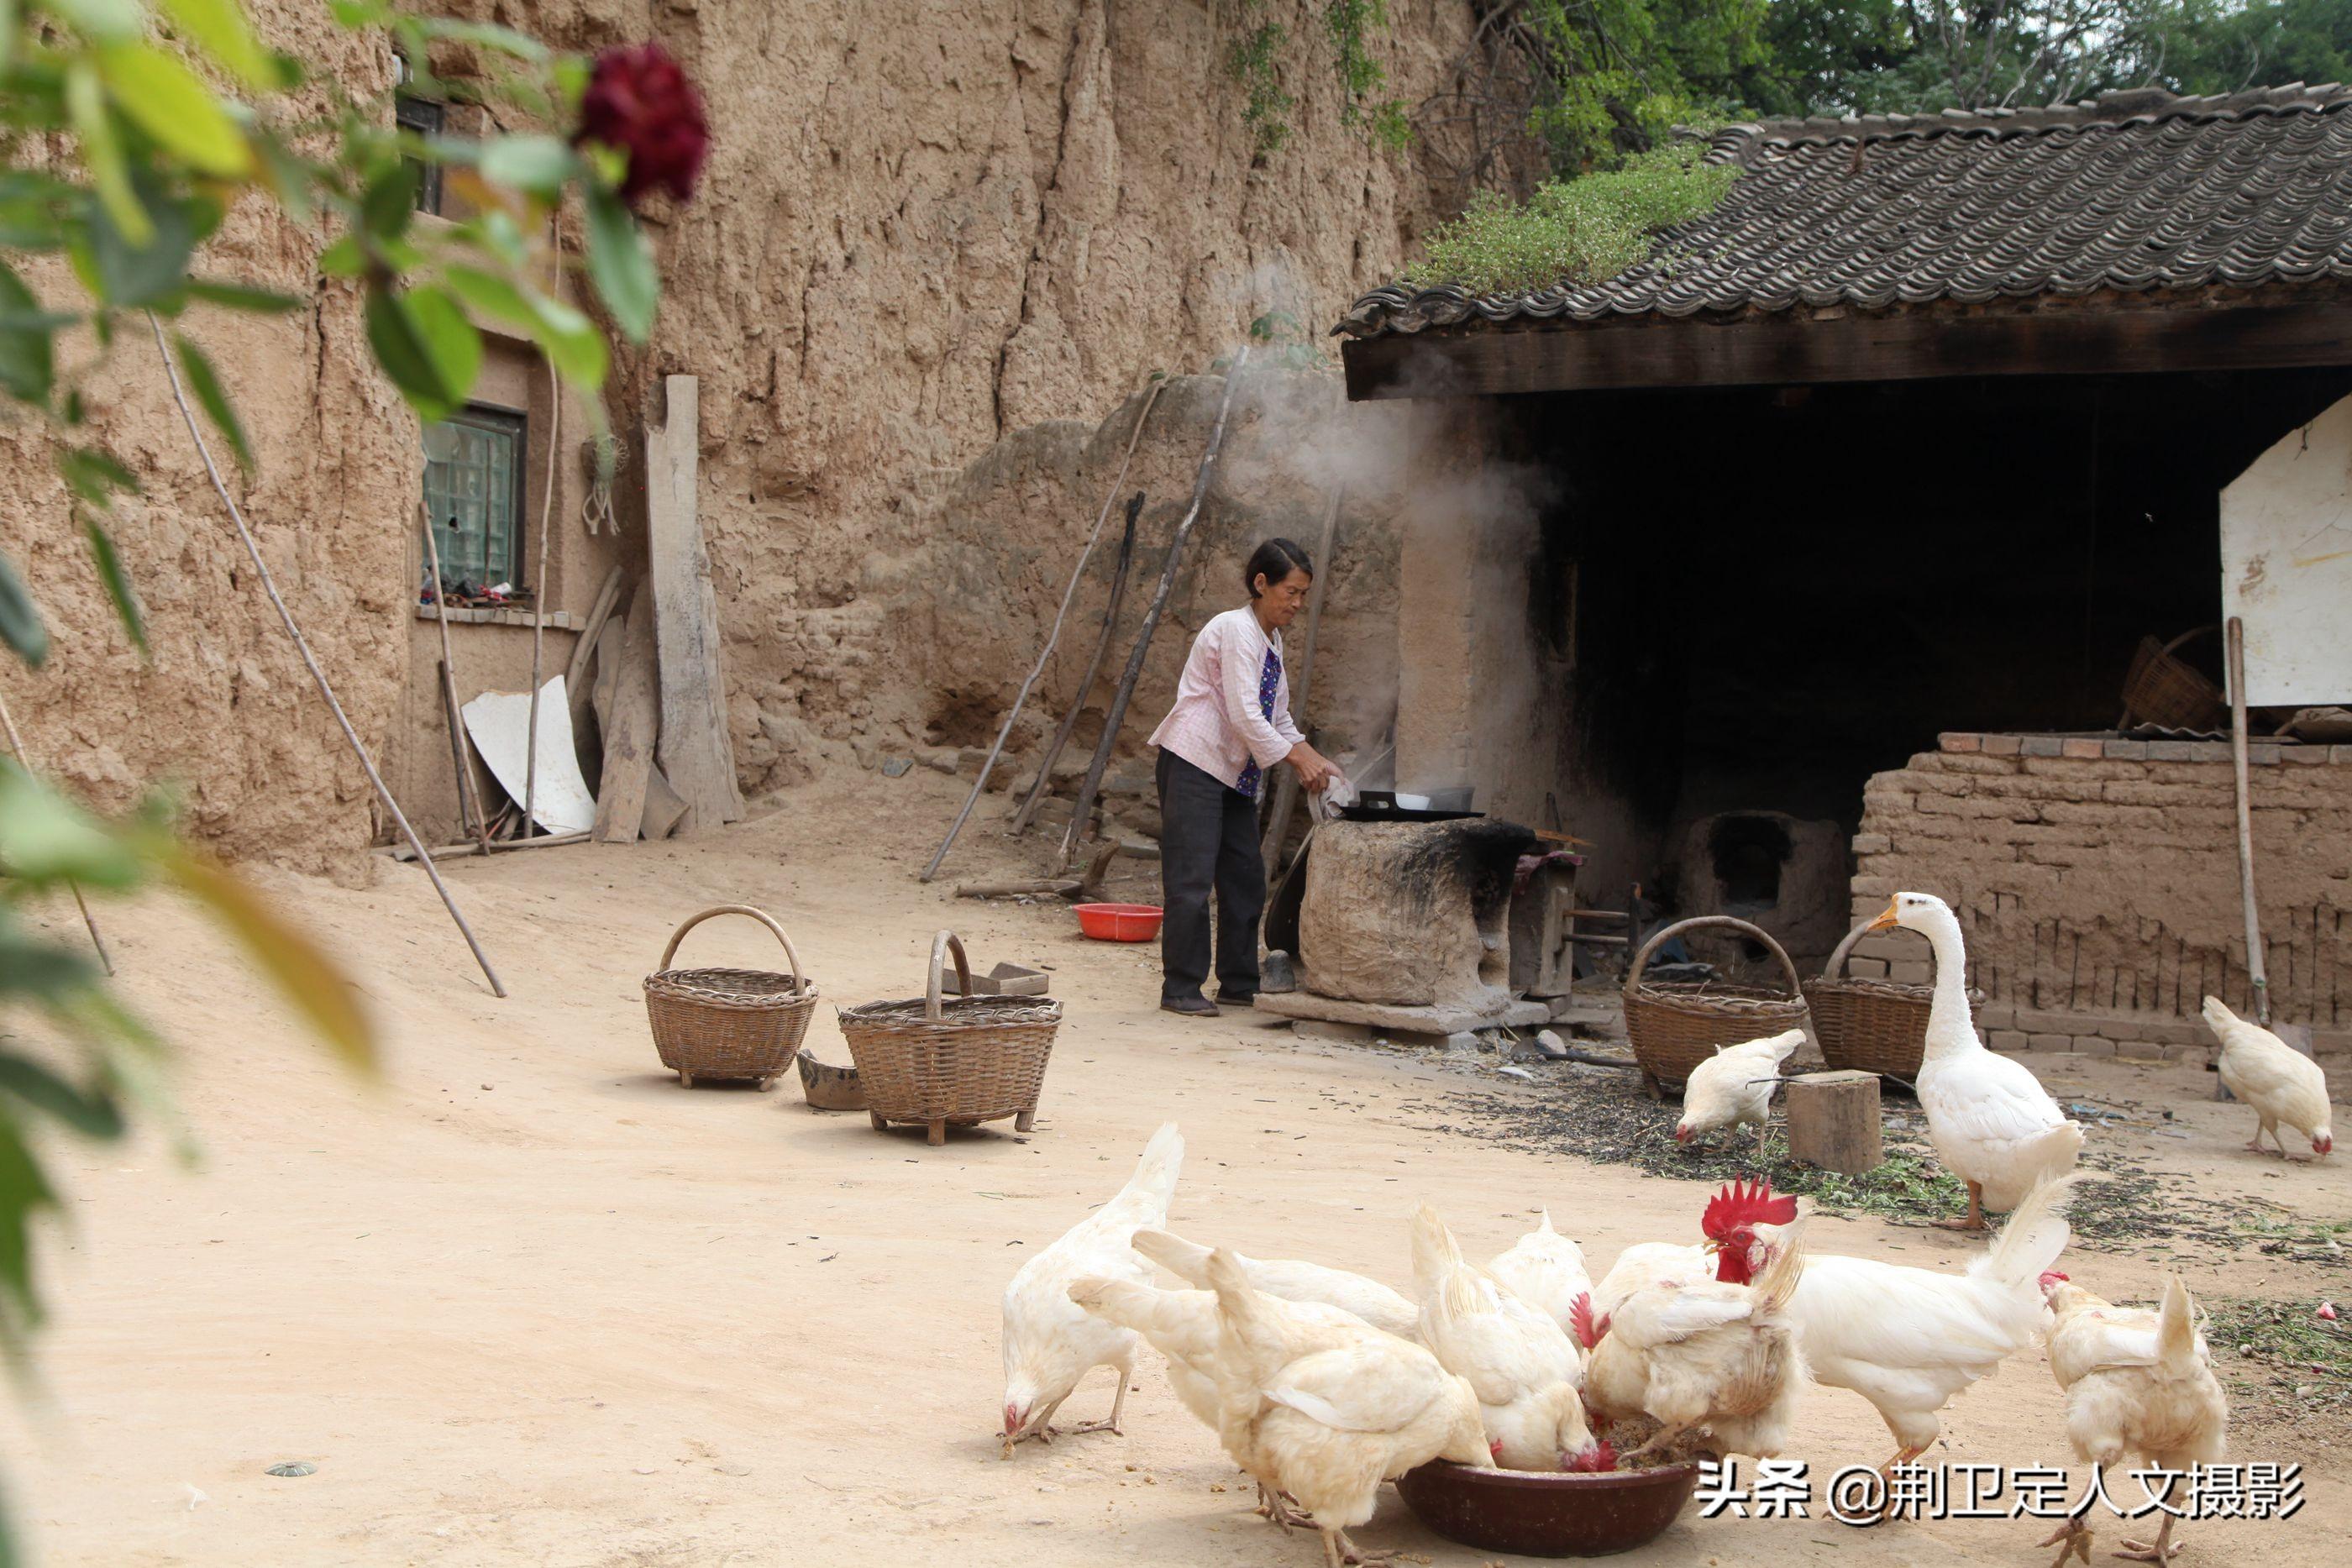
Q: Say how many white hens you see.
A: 11